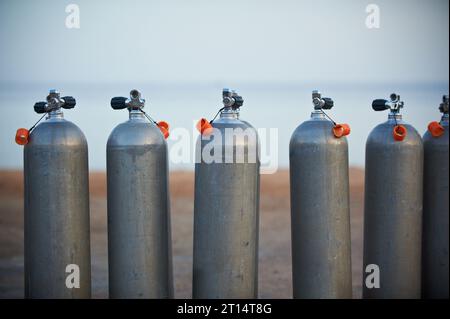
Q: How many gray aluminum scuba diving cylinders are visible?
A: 6